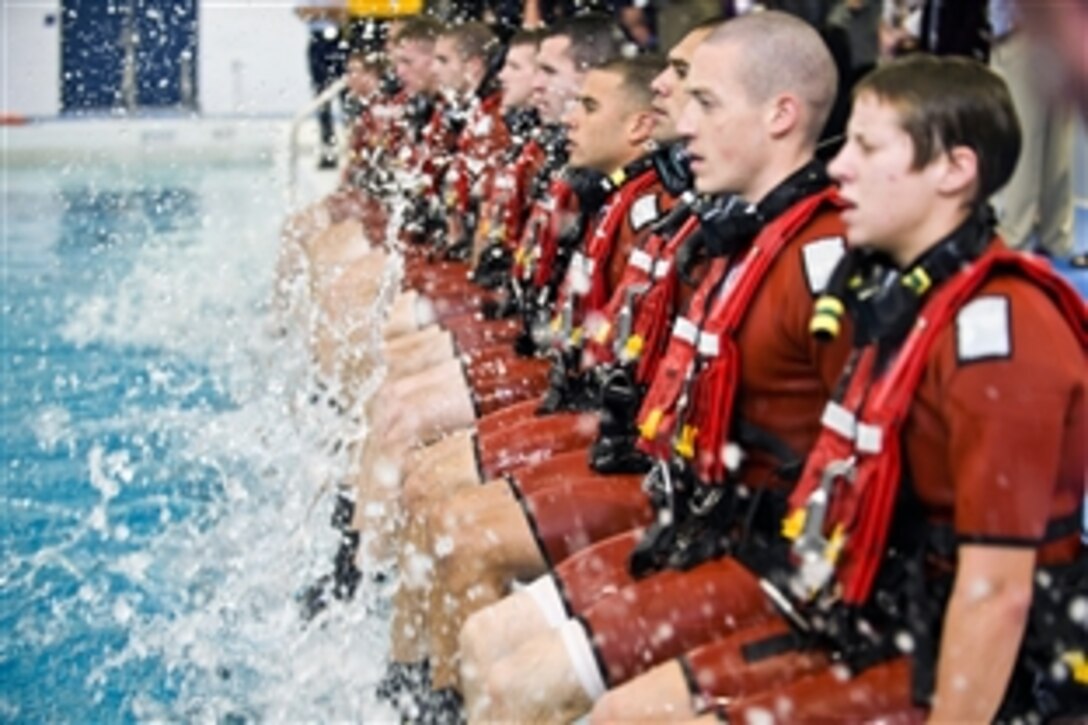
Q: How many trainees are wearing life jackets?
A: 9